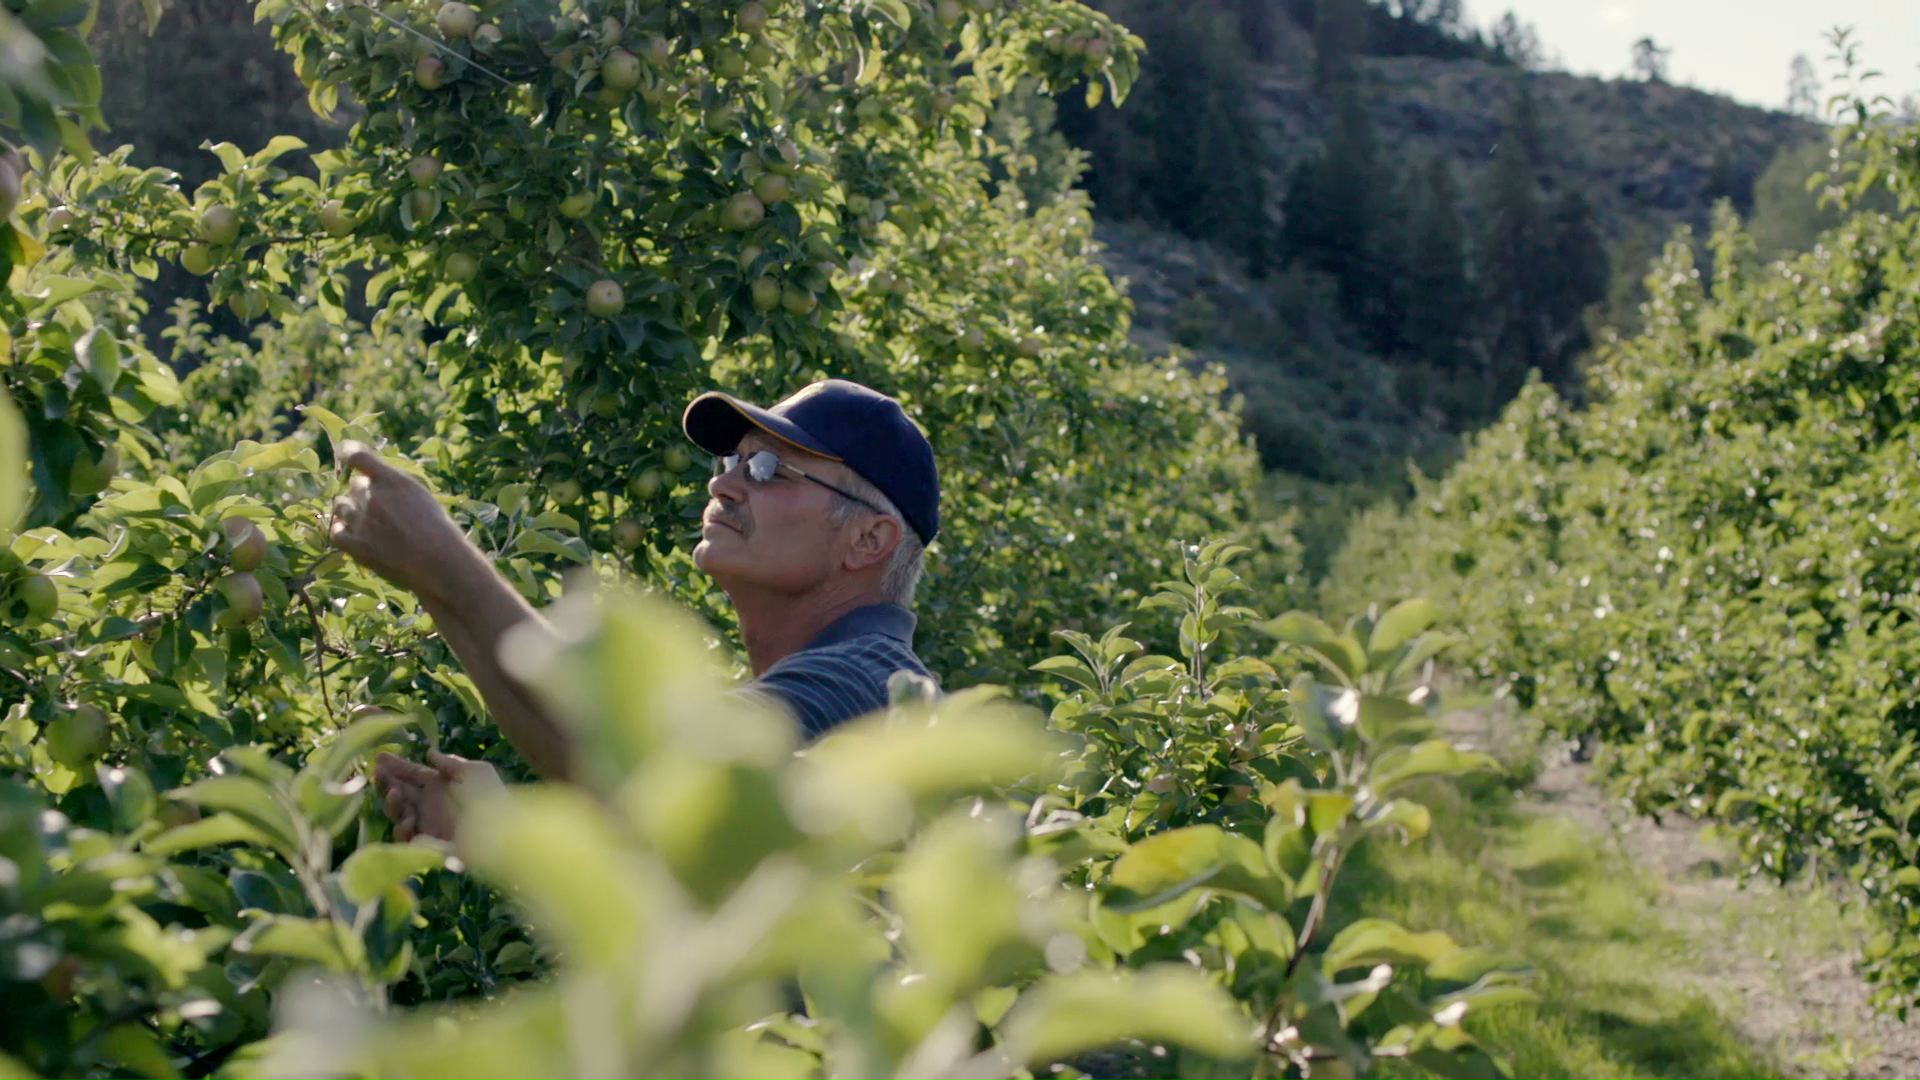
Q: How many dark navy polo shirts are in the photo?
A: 1